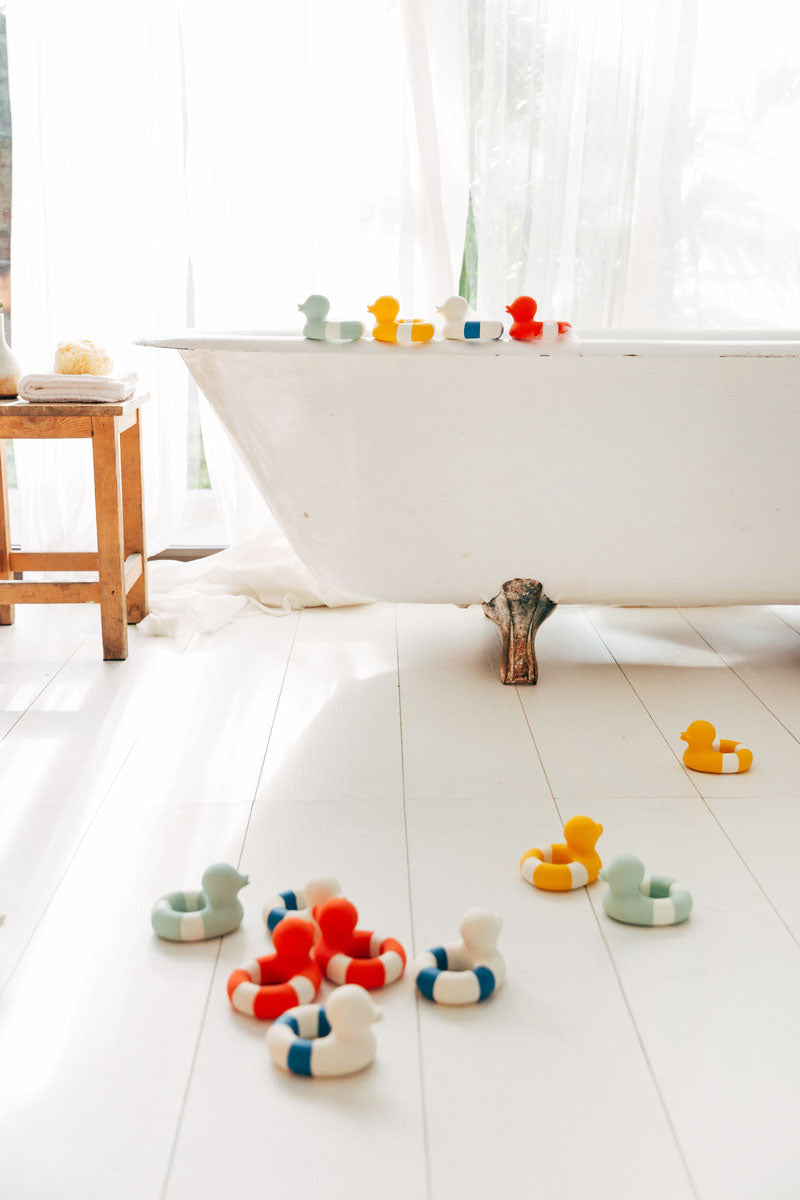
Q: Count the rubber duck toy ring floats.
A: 13